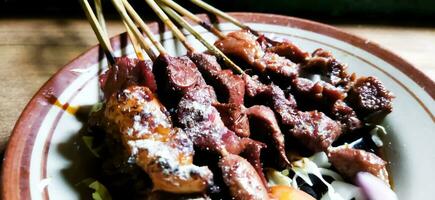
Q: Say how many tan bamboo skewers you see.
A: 9